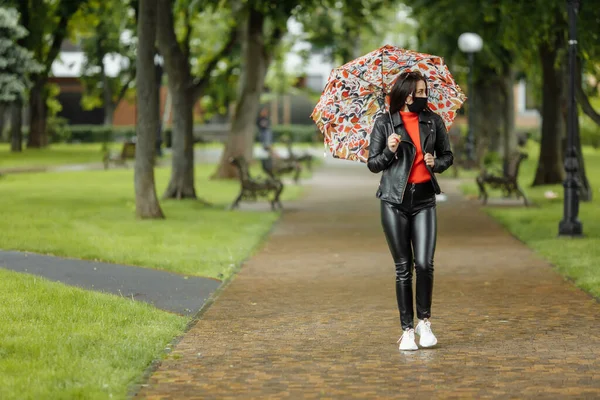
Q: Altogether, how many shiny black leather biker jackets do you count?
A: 1